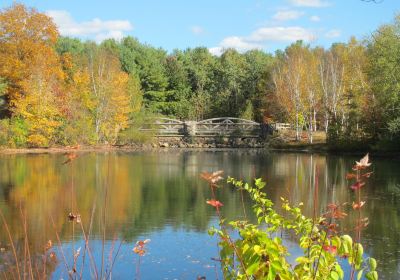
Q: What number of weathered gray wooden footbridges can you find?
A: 1